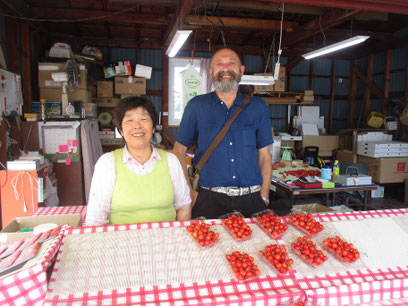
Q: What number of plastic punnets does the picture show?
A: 8